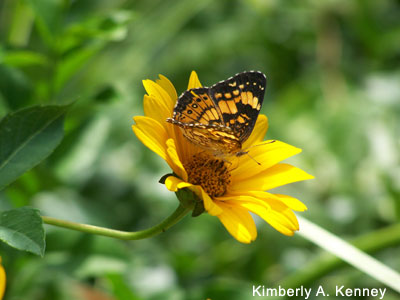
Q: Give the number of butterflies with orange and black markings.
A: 1